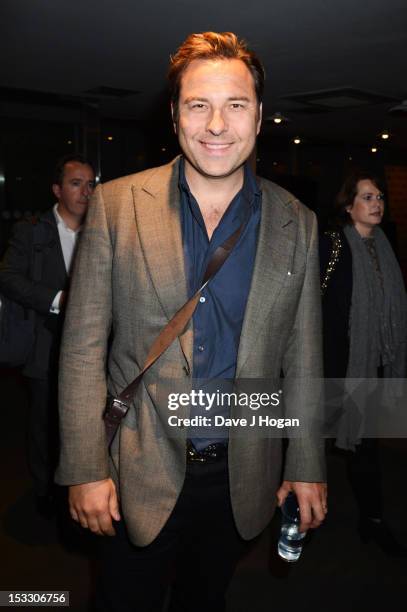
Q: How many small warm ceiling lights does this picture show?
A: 4